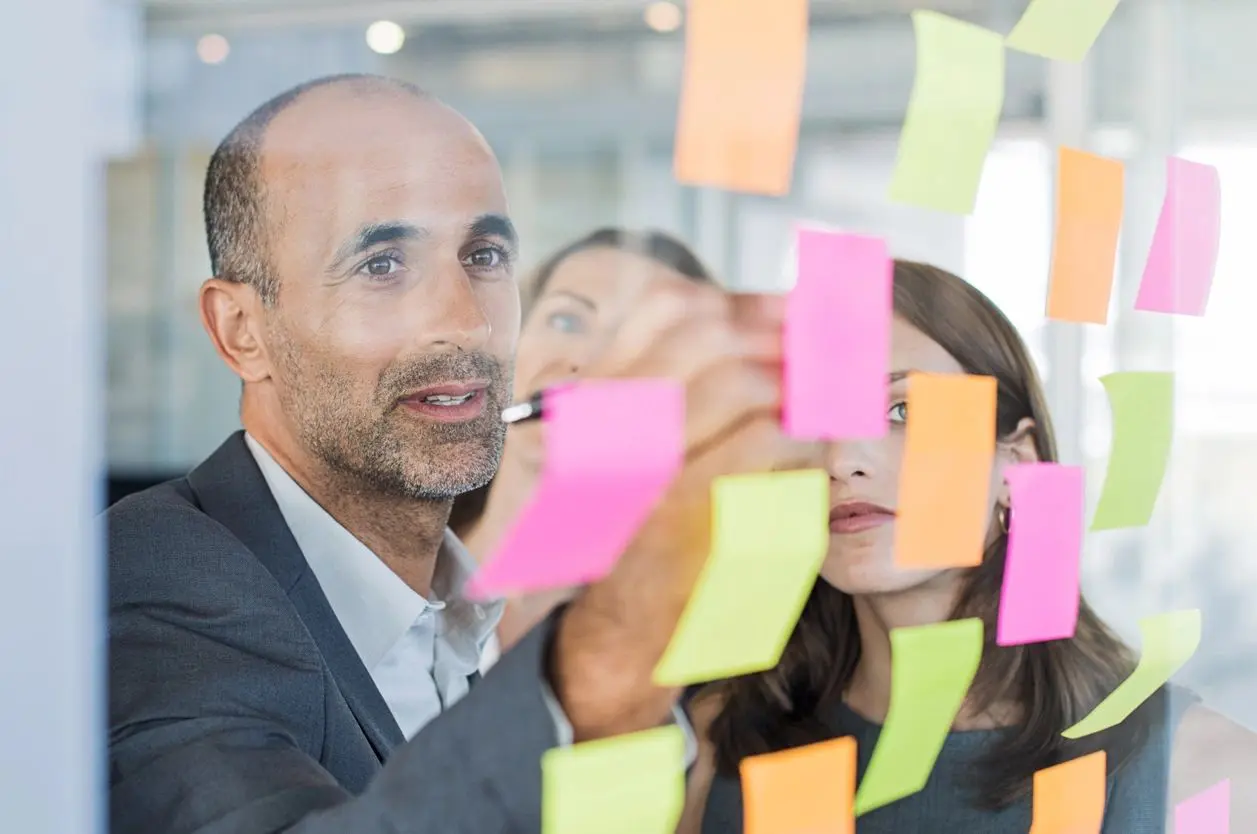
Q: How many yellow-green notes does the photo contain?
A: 7